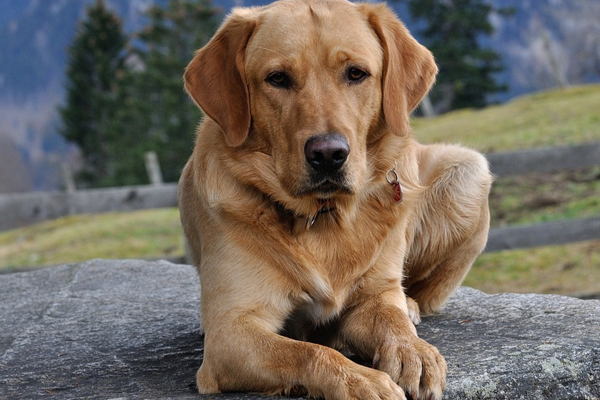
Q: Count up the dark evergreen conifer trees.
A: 3